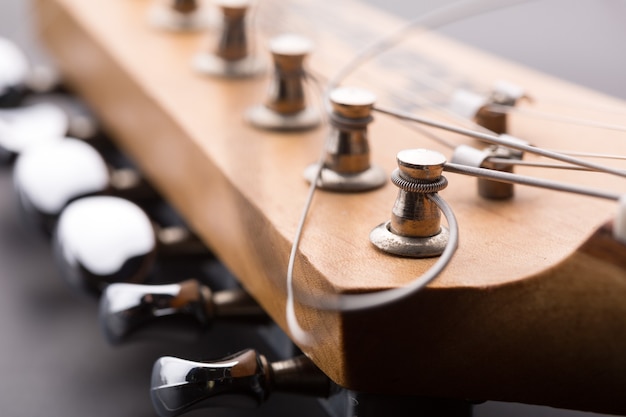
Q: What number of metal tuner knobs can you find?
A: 6